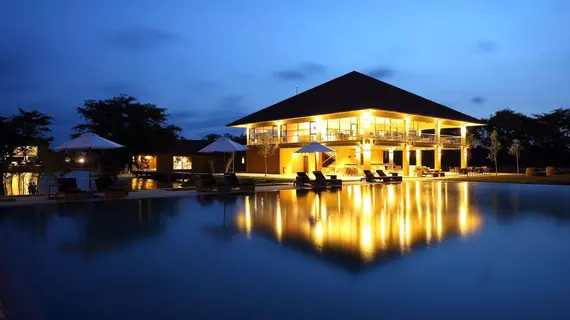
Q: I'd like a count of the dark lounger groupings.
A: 4